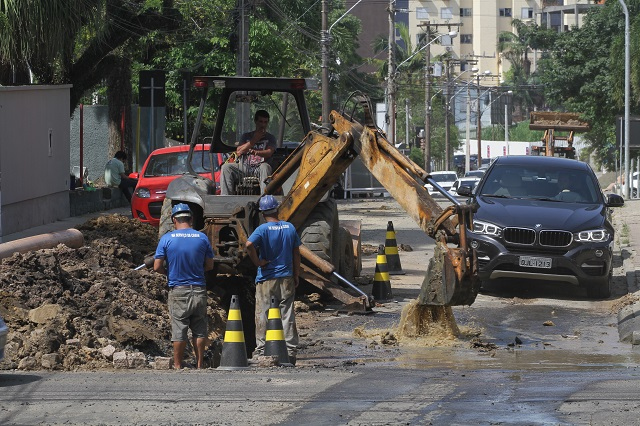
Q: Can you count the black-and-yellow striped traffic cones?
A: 4